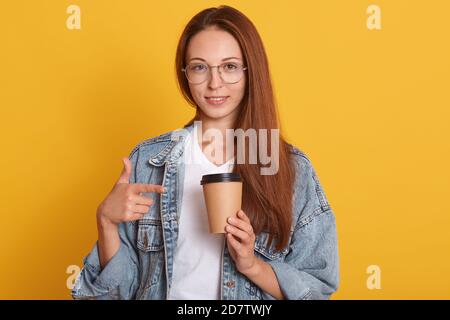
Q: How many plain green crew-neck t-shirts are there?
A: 0